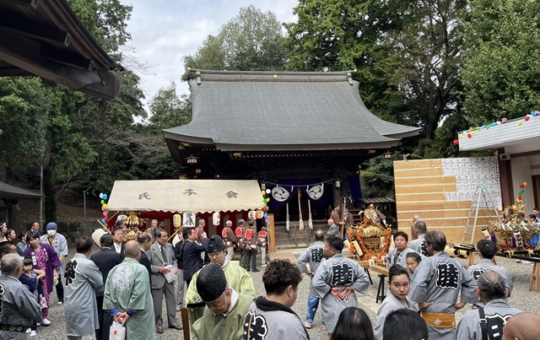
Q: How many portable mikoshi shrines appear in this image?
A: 3